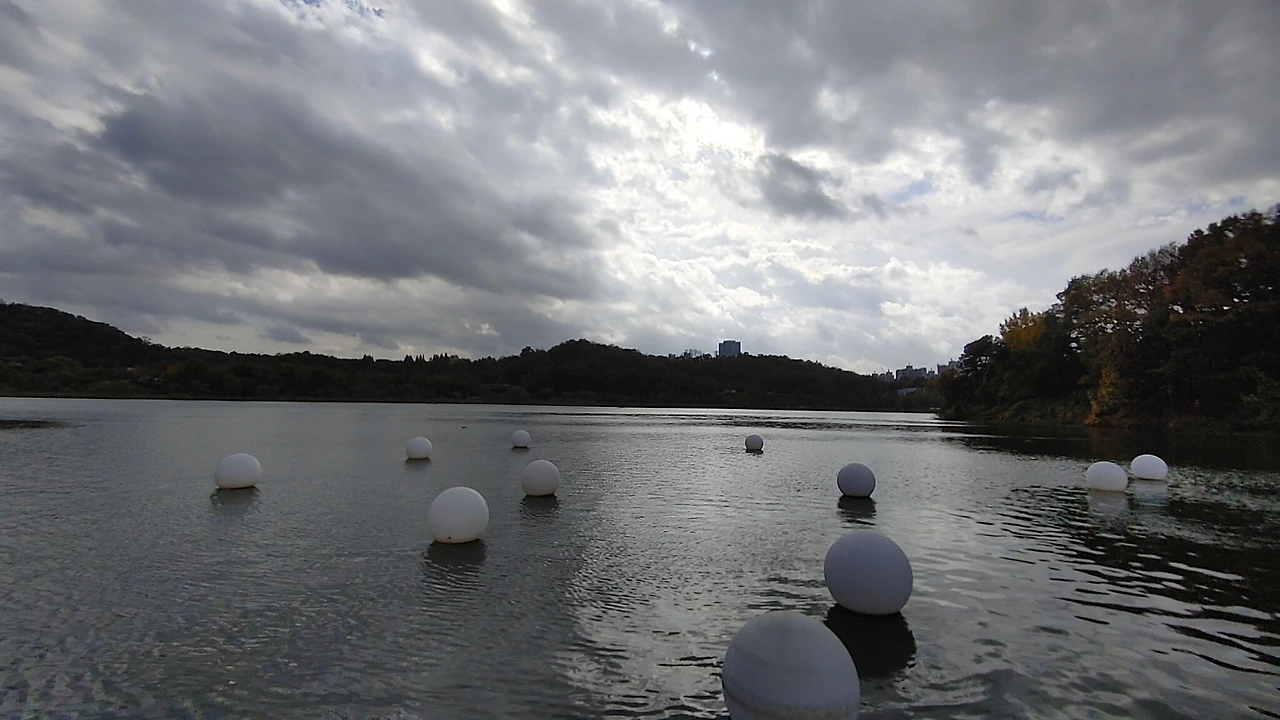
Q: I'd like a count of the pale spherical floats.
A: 11